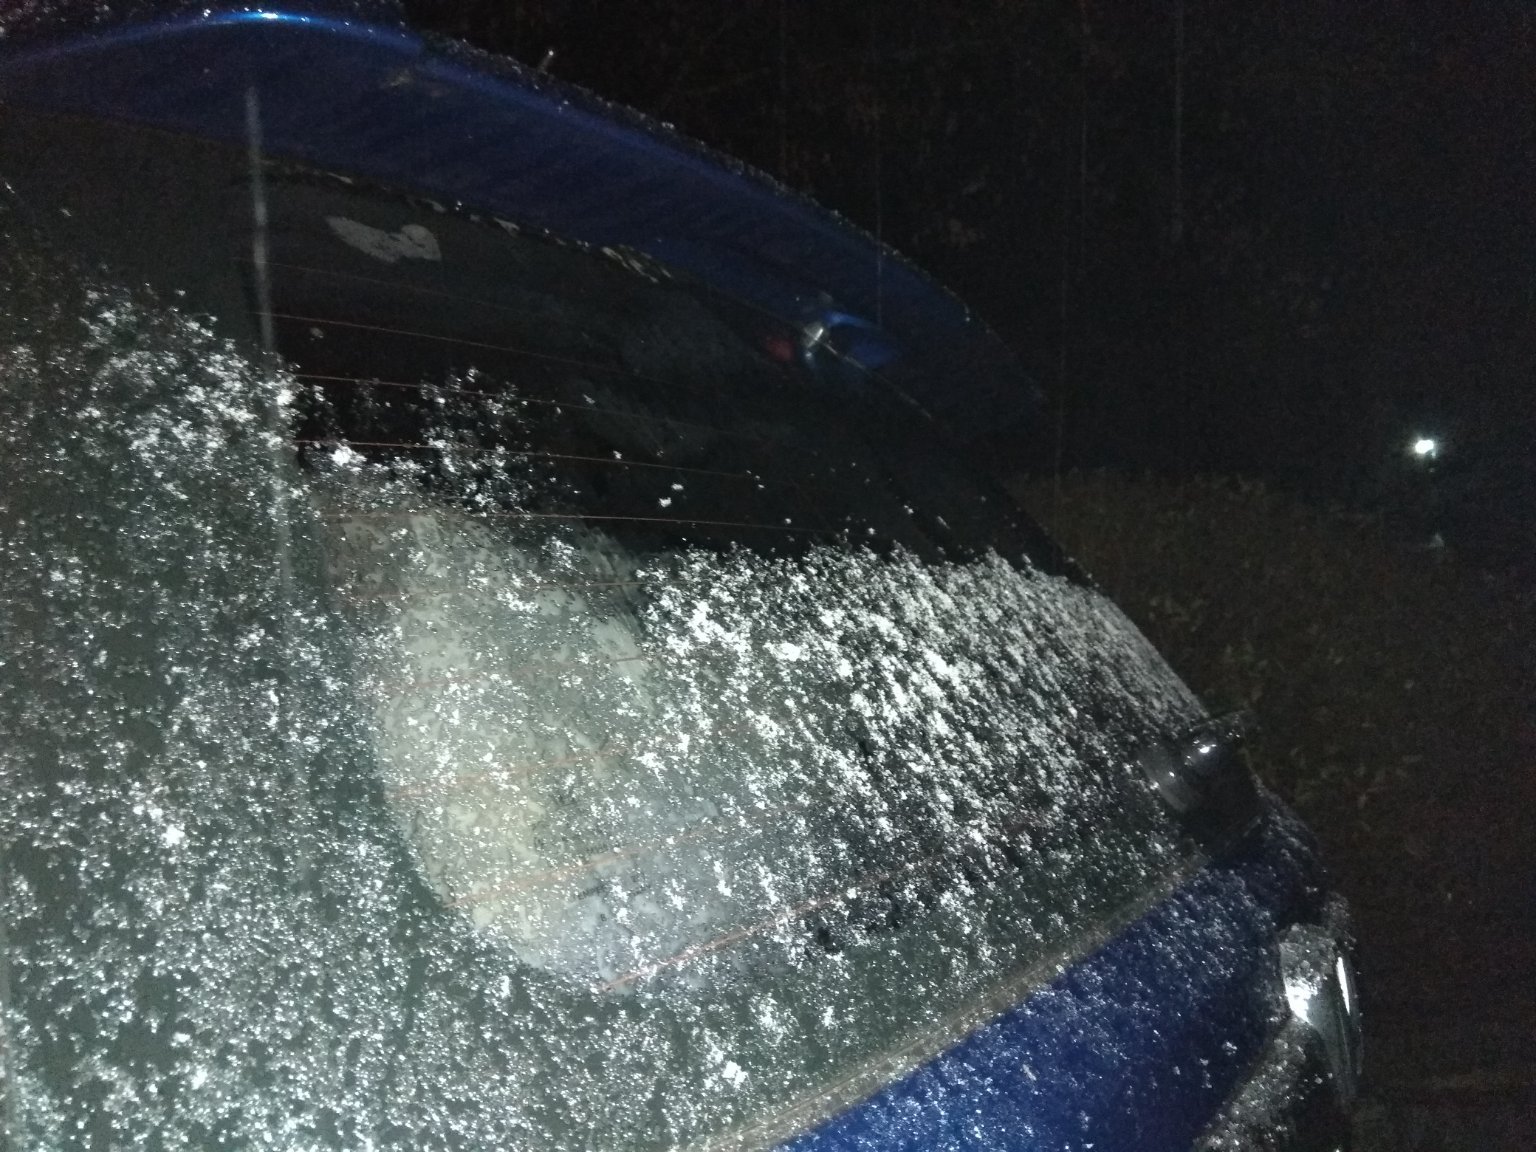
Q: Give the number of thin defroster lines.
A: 10